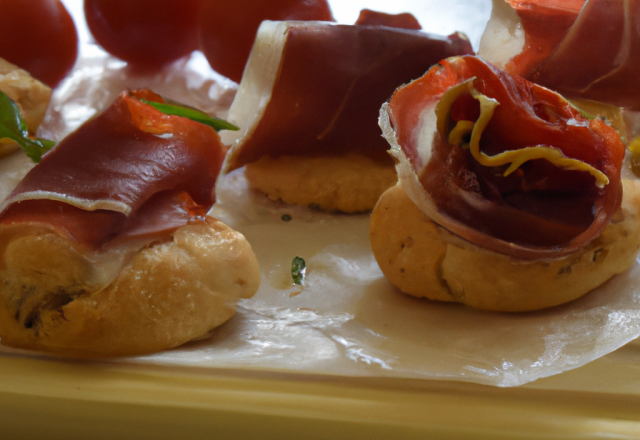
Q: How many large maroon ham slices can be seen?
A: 4